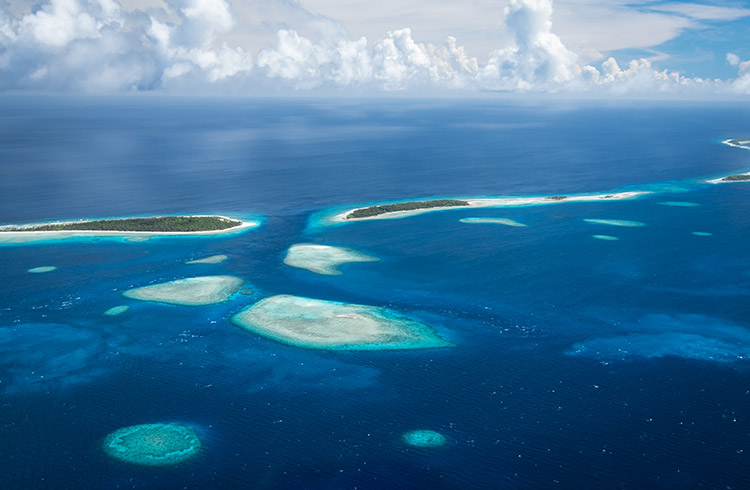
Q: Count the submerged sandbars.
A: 13